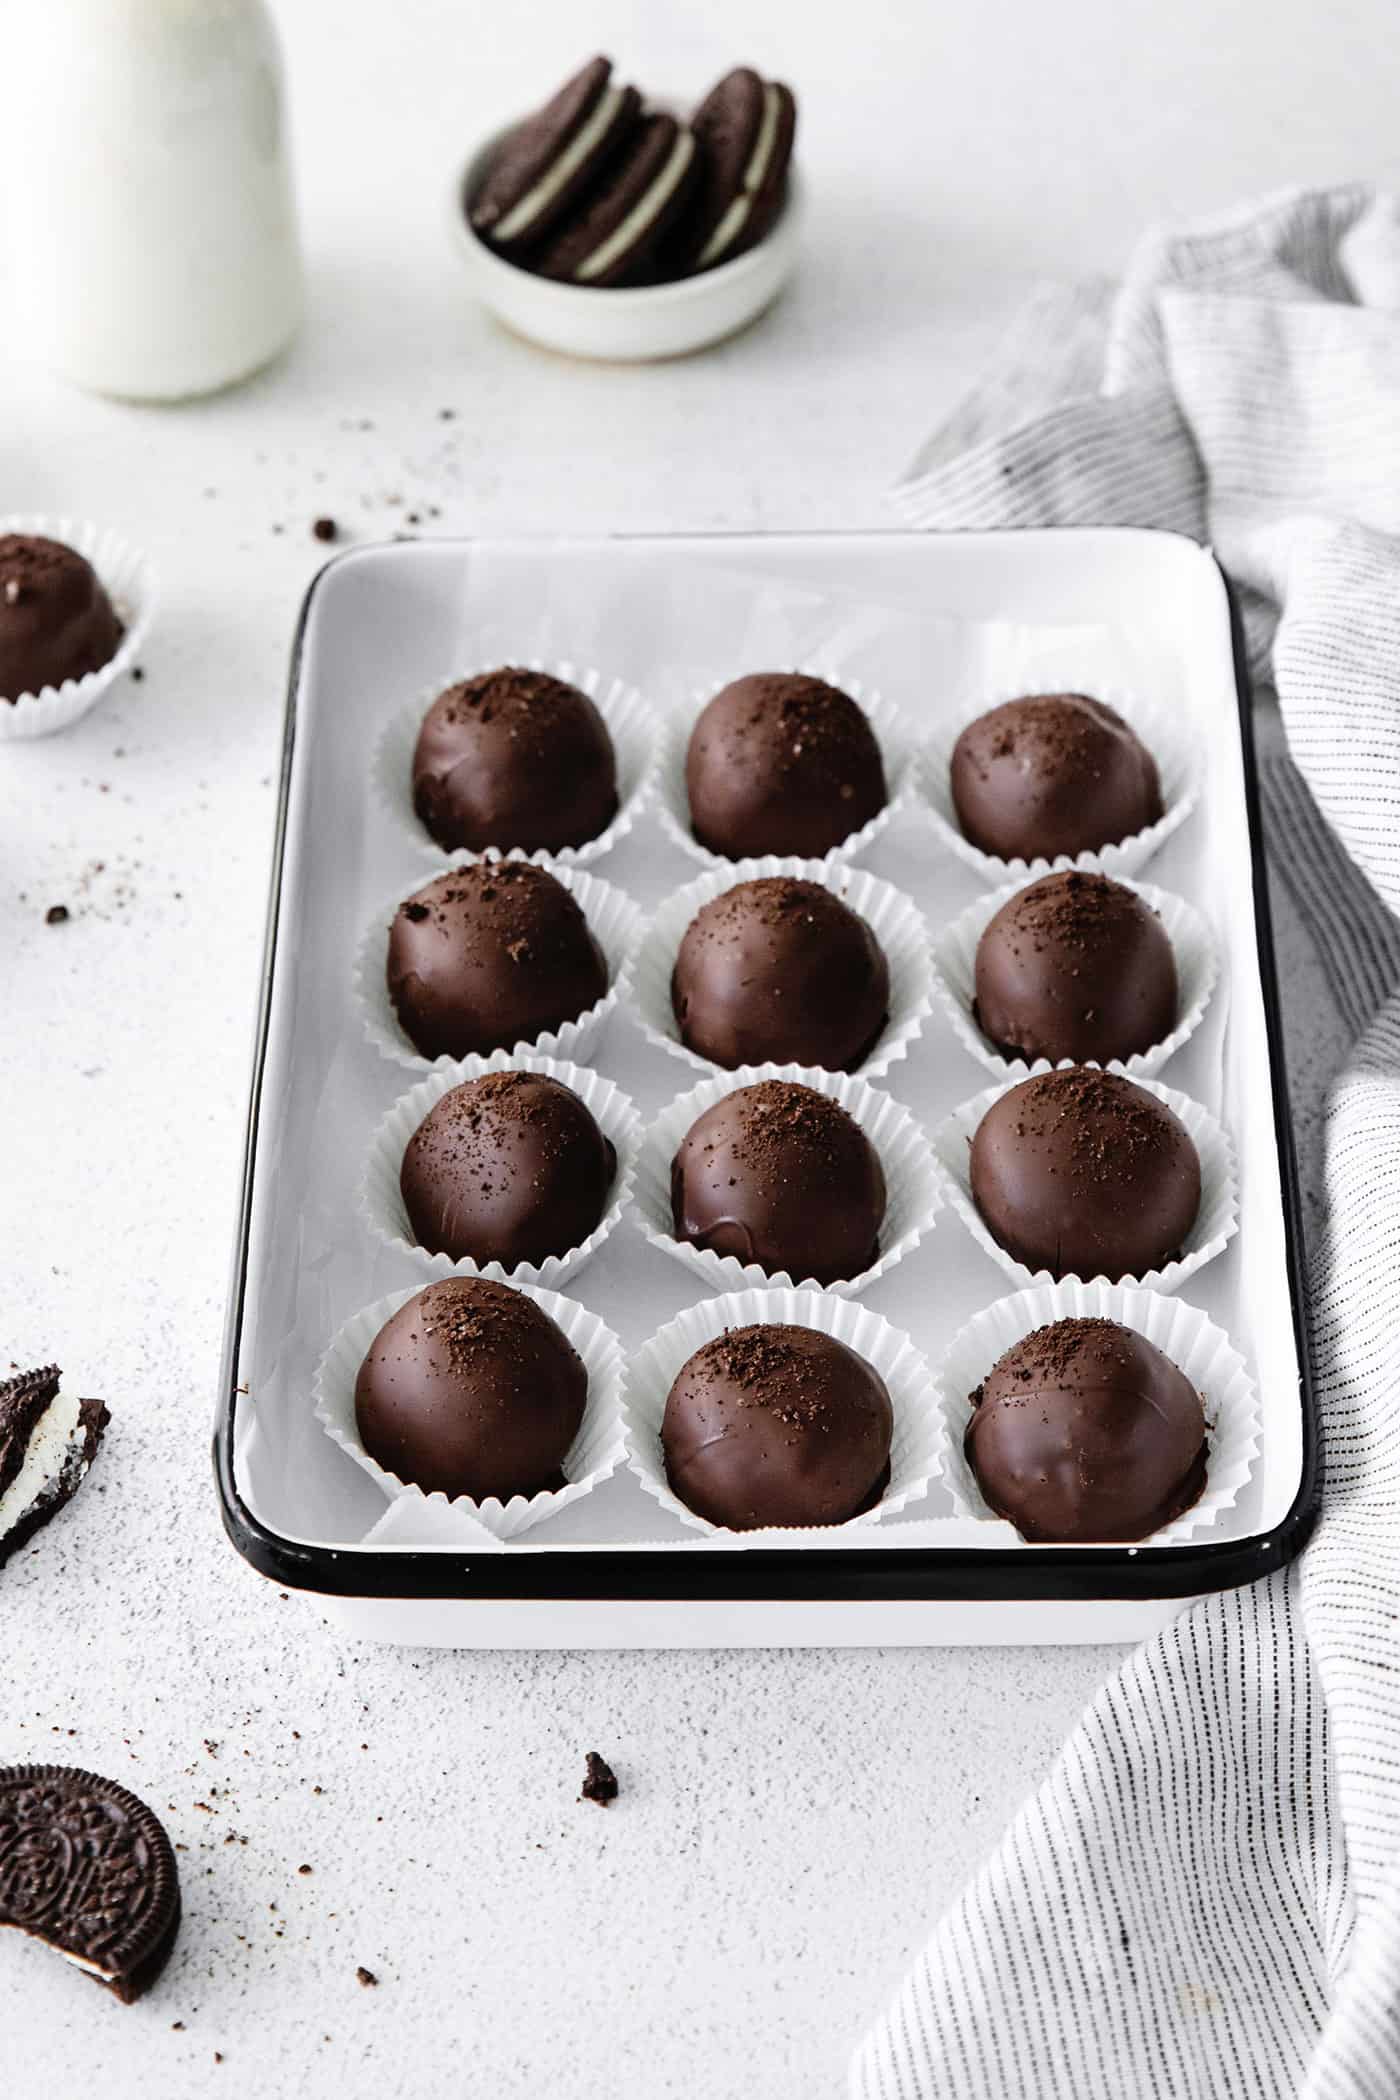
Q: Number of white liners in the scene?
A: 13